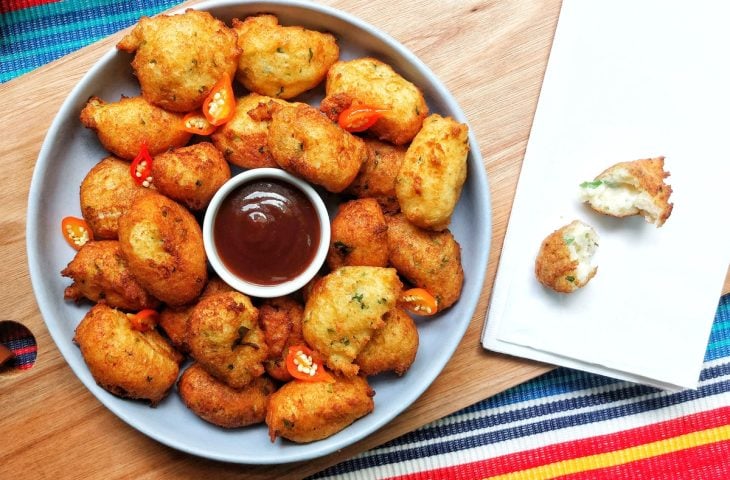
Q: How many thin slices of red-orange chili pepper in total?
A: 8